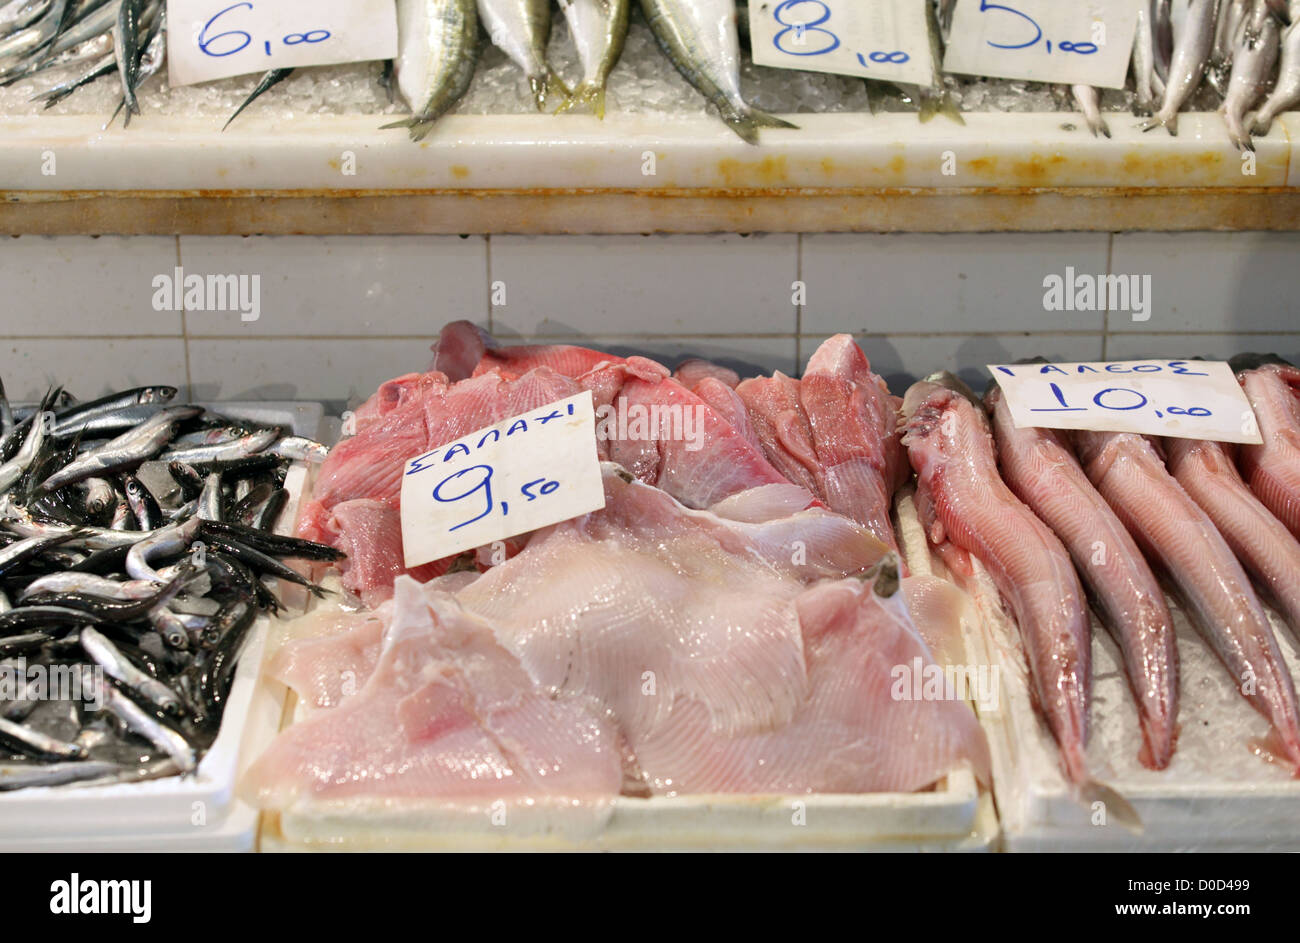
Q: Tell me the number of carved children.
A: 0